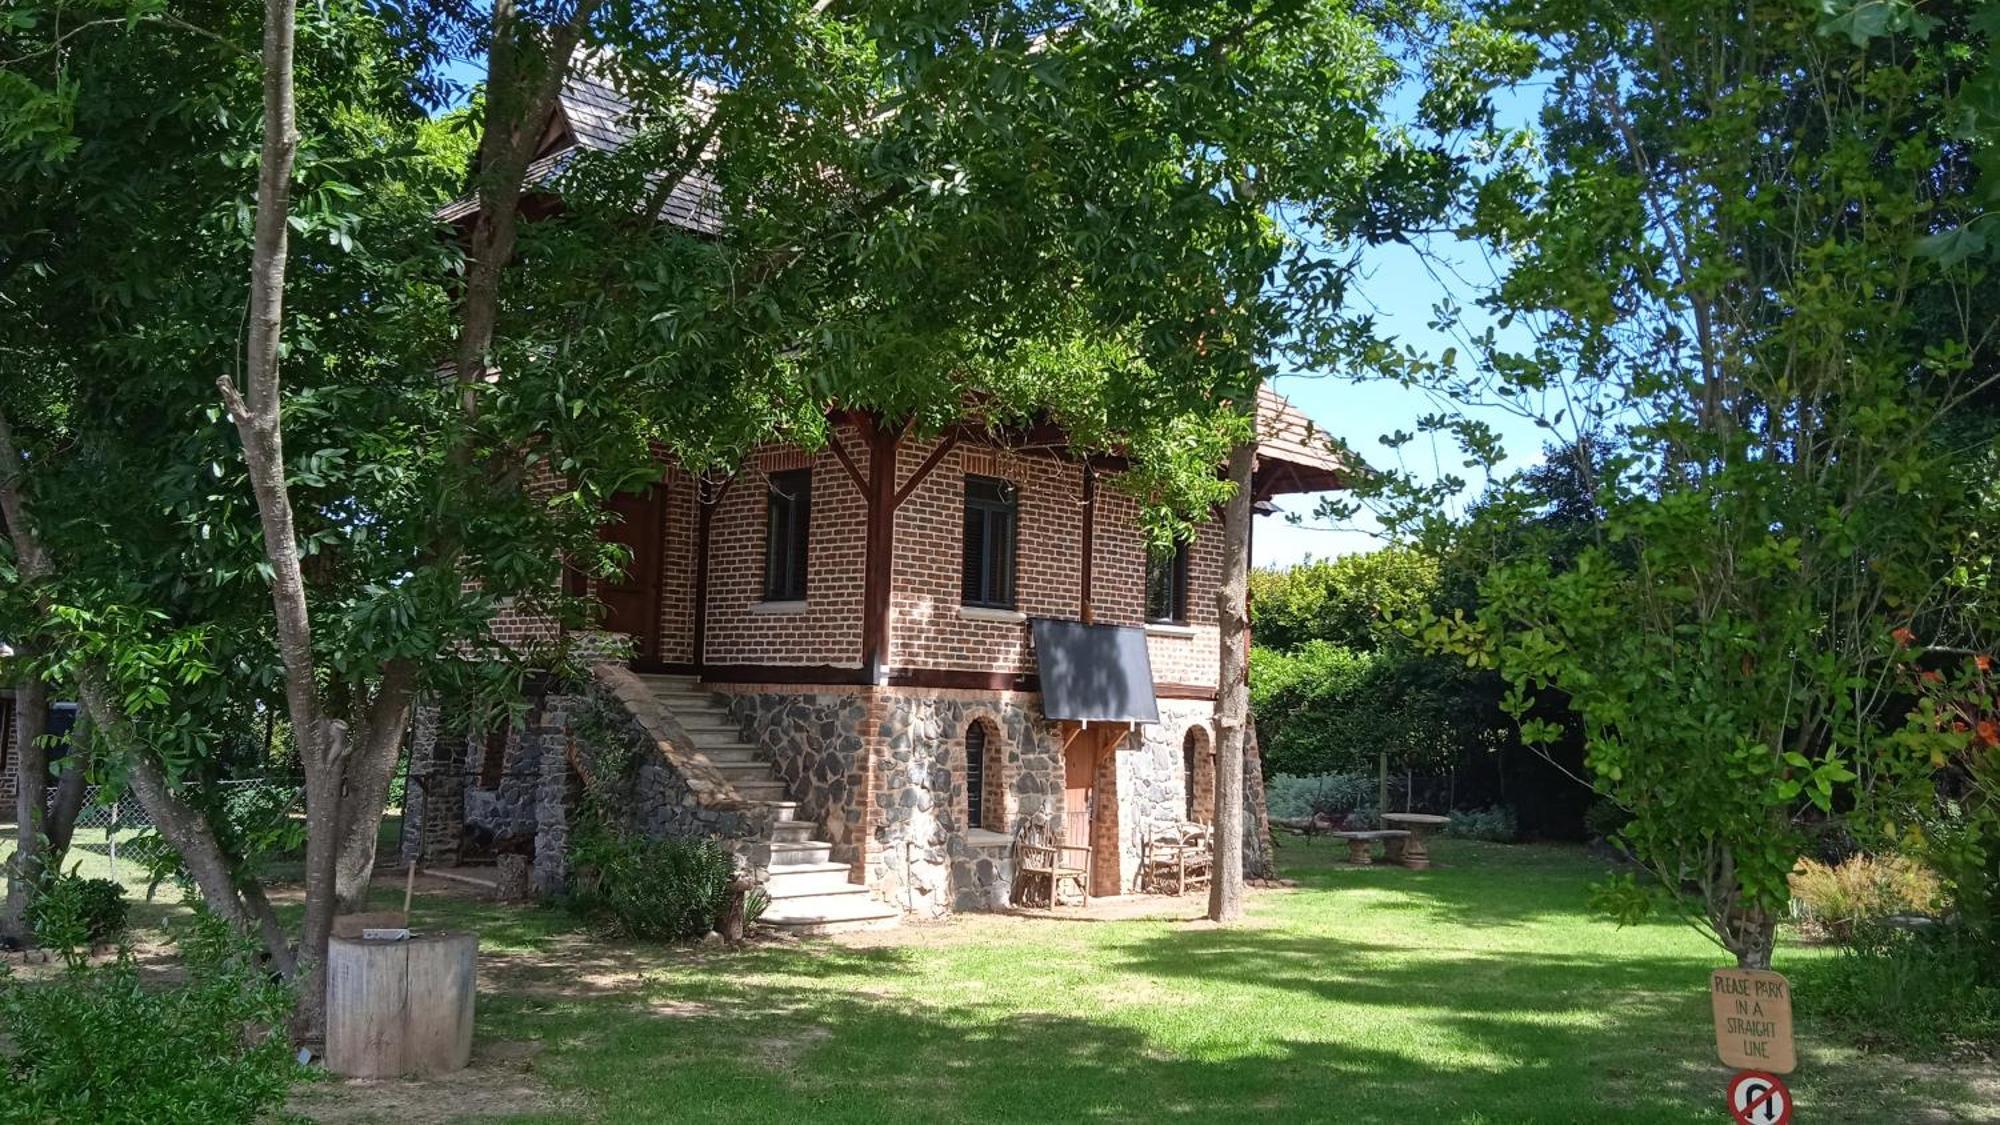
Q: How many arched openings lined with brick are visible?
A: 2